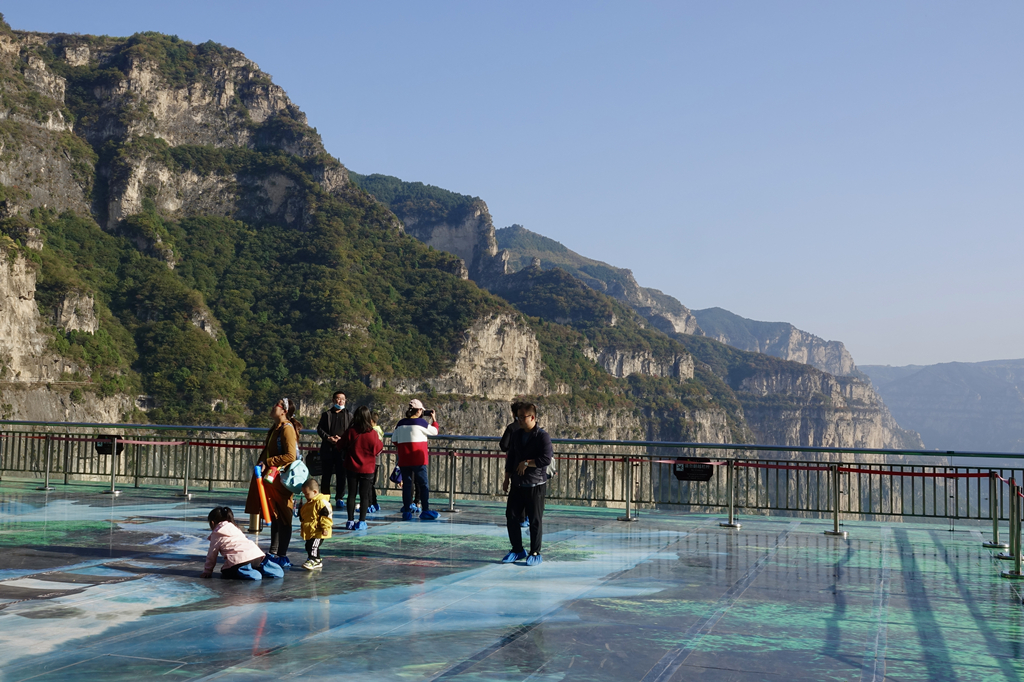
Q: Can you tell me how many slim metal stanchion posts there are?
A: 10